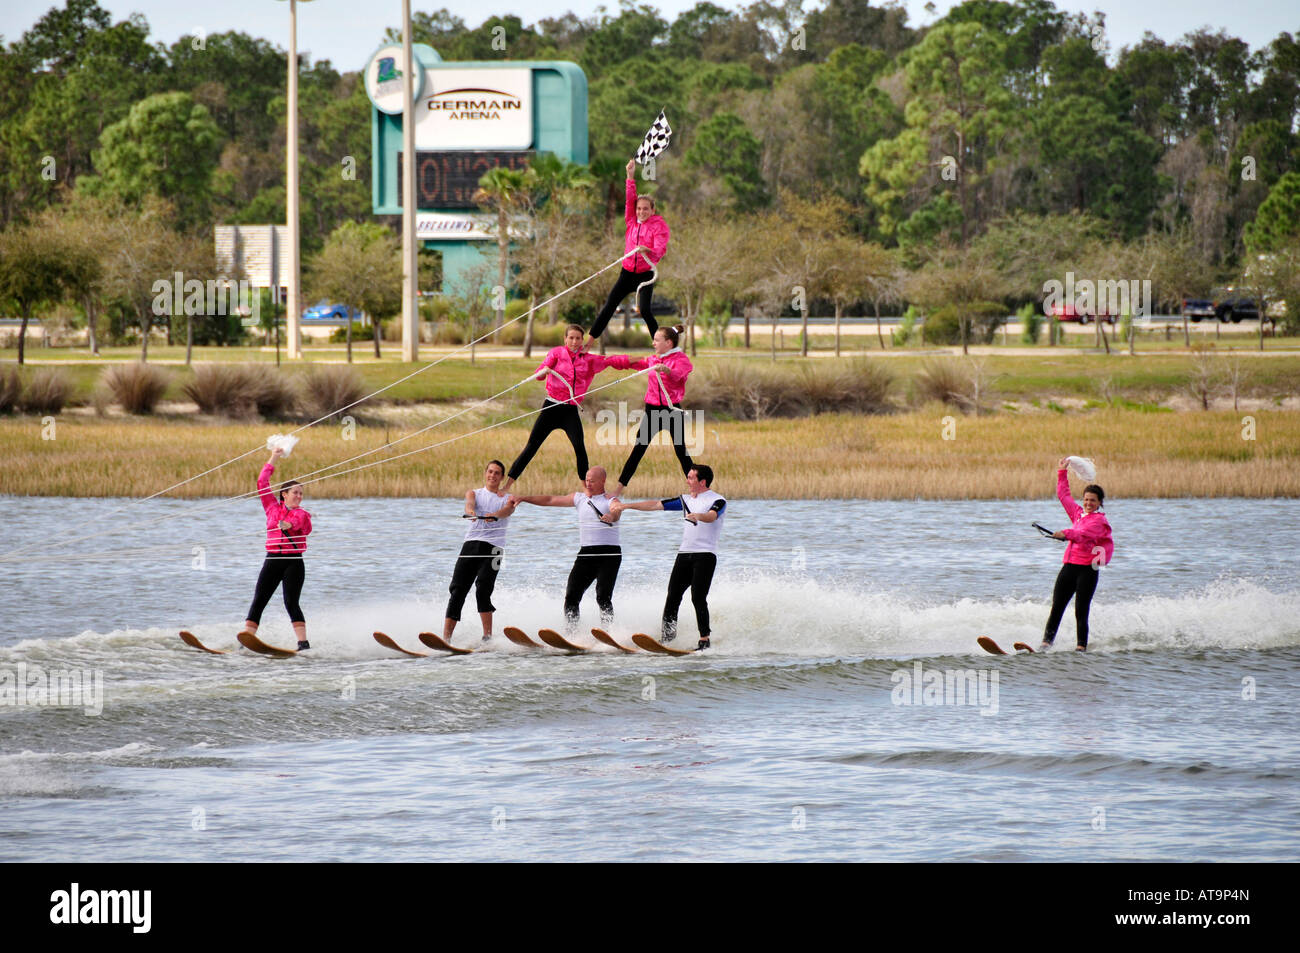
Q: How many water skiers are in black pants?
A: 8